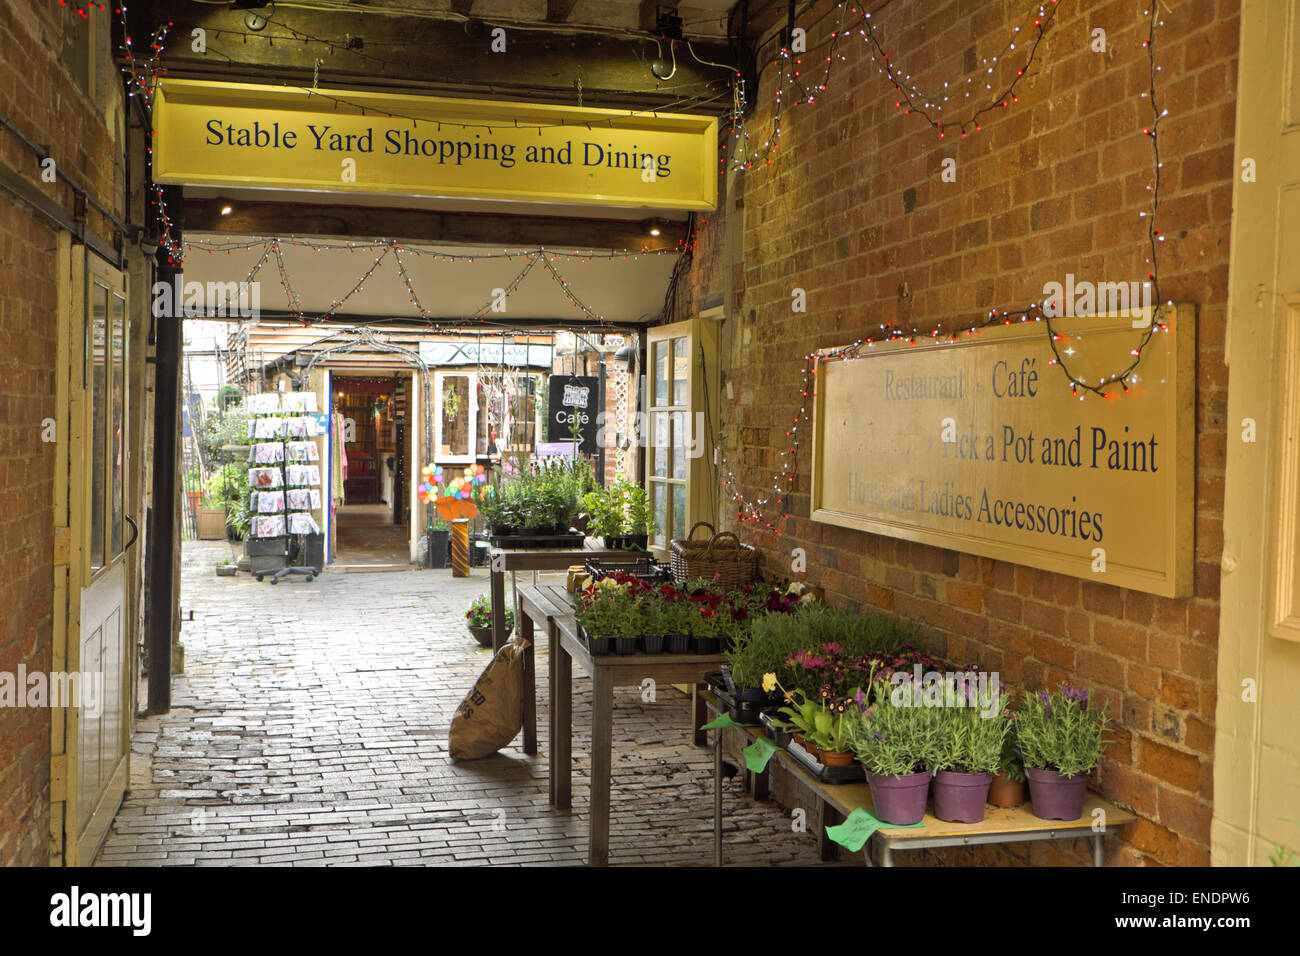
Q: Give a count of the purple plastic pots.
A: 3